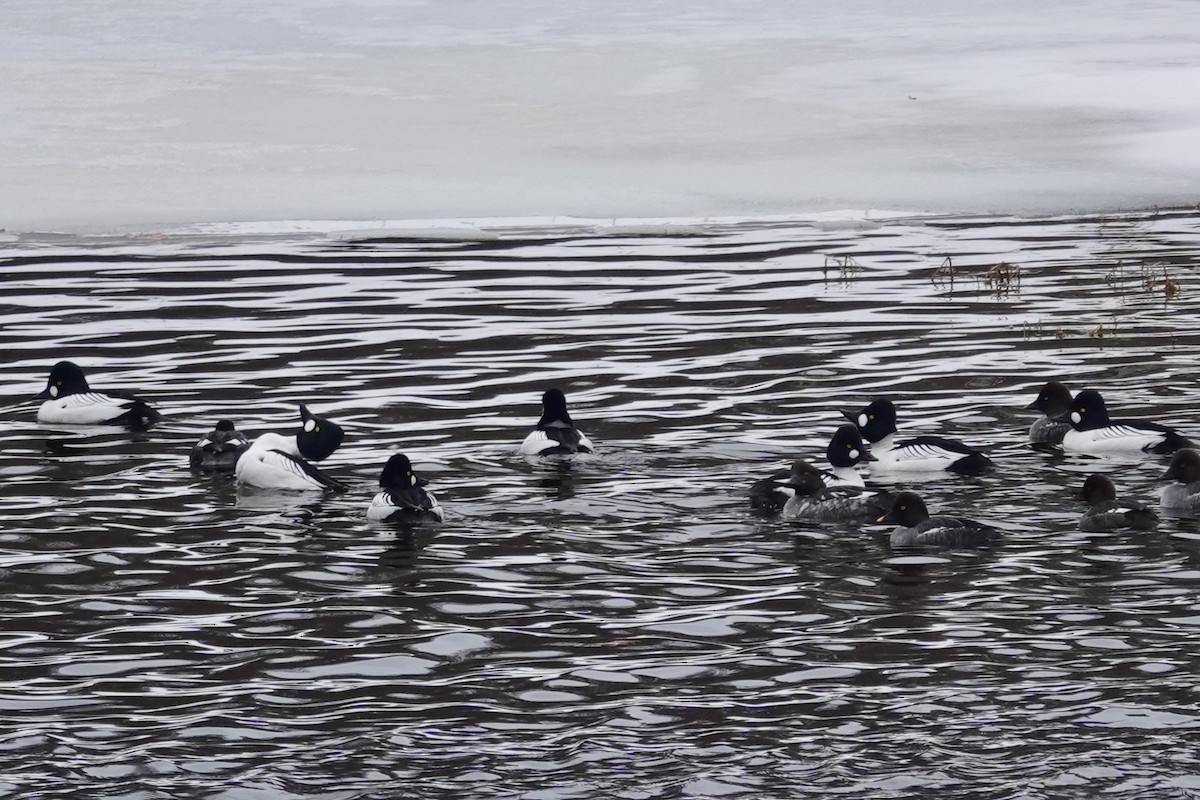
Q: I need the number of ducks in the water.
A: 13